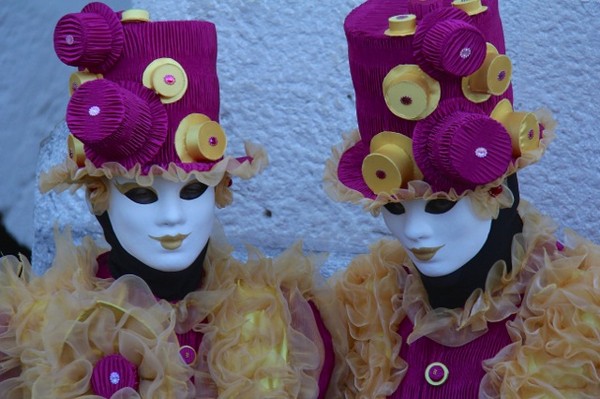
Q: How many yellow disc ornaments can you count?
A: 11